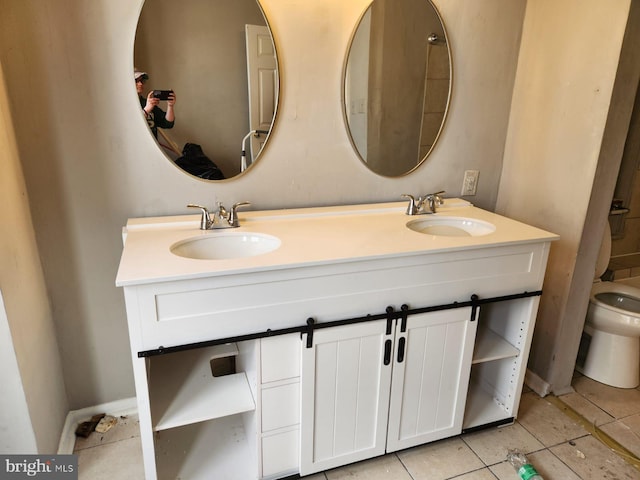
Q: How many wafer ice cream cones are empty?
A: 0